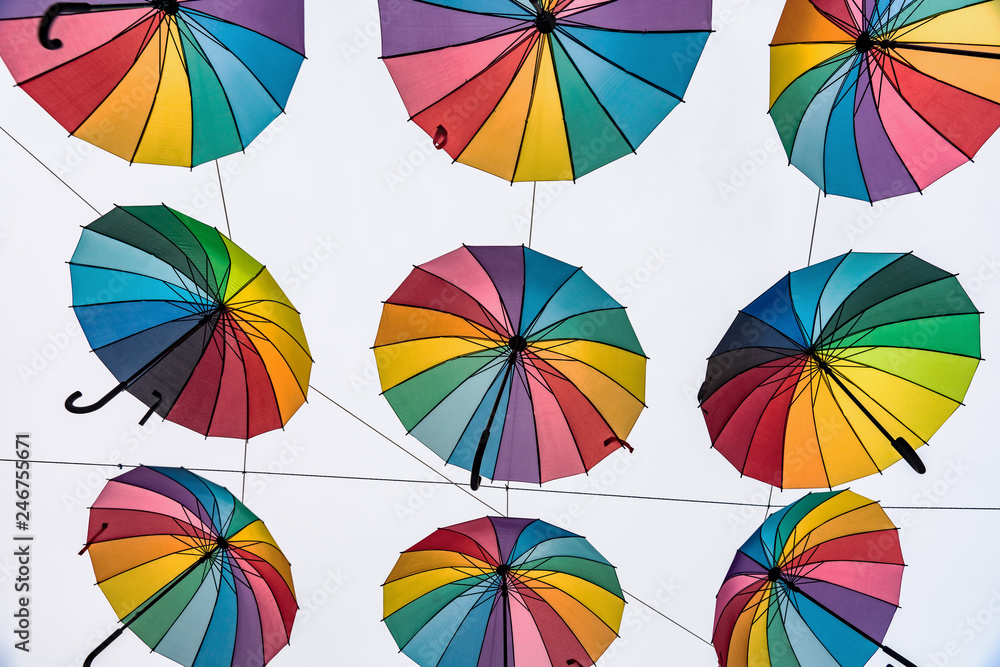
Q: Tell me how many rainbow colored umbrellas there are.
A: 9